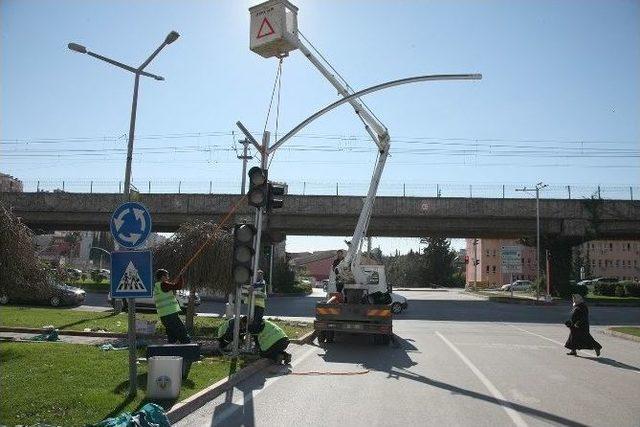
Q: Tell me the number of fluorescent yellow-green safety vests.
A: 4